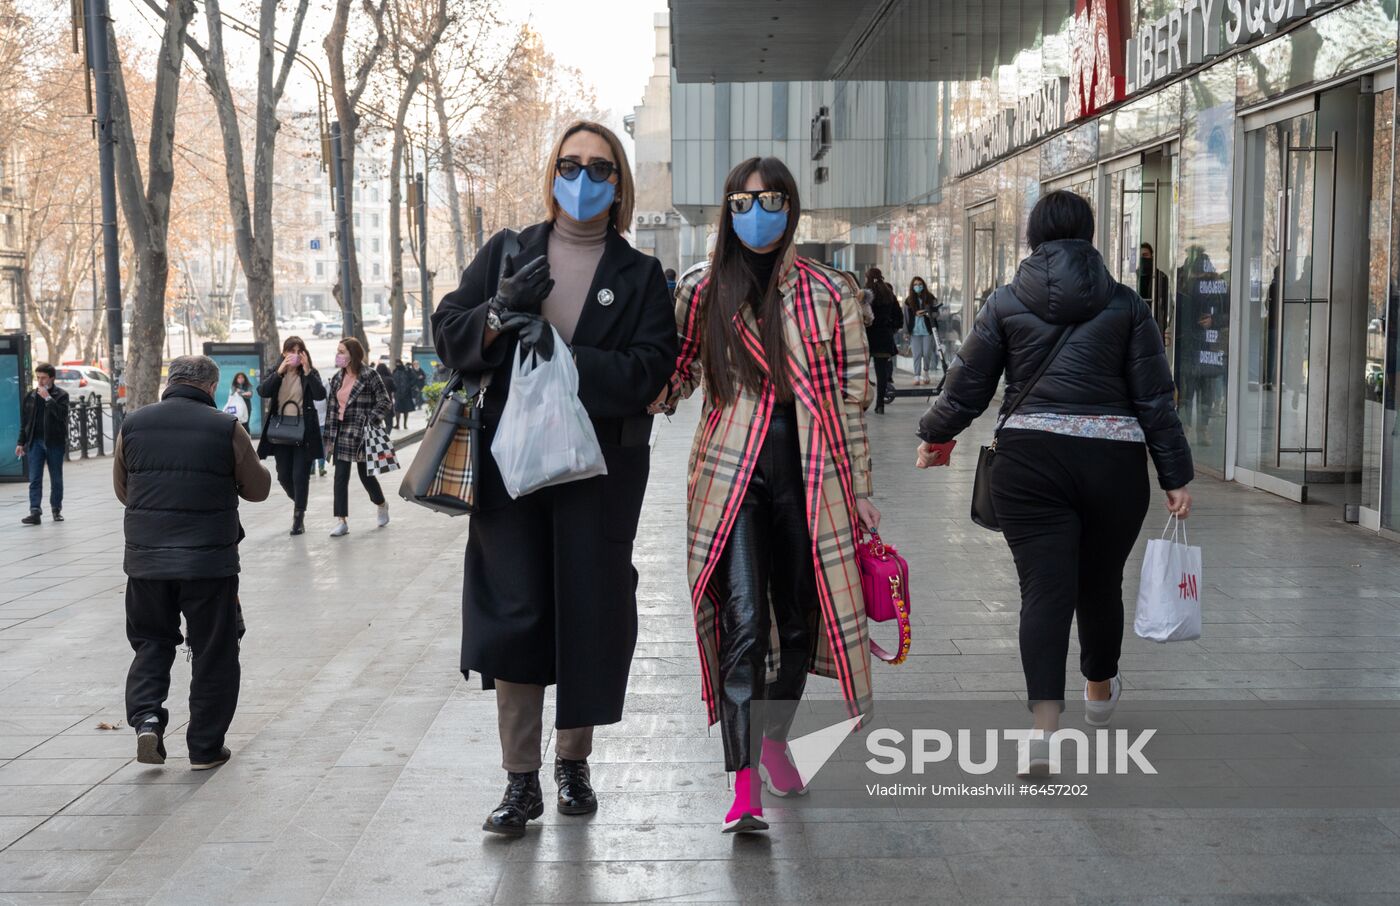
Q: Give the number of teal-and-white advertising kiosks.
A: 3